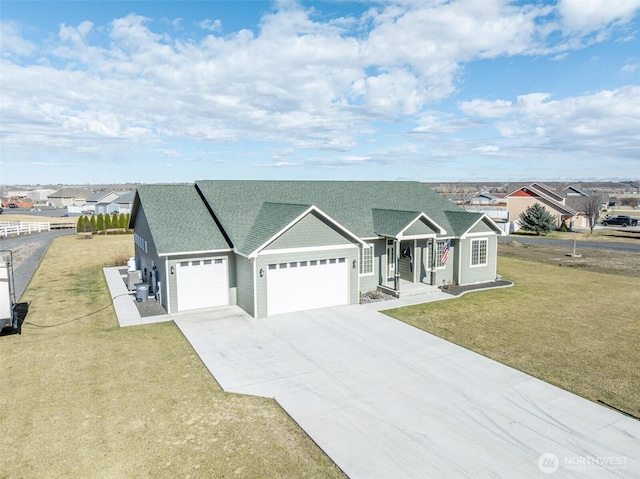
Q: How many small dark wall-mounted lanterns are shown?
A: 3